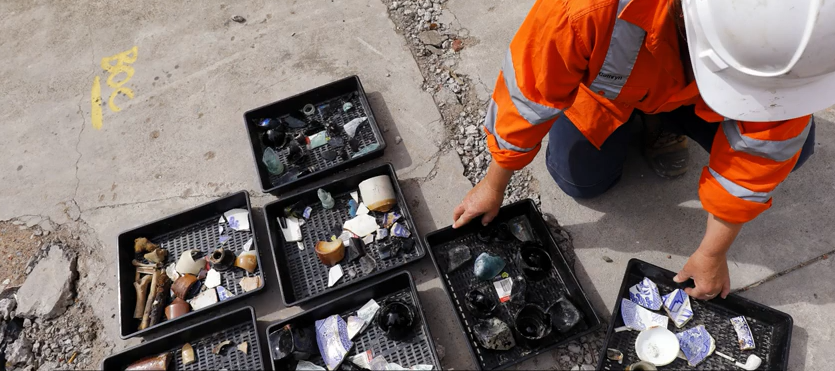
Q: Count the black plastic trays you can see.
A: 7